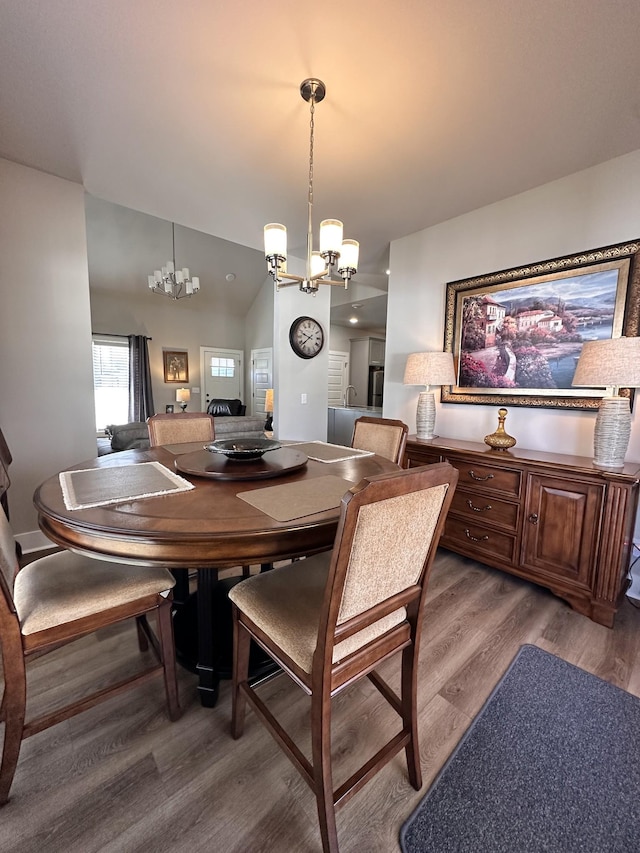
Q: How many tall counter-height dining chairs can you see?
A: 4